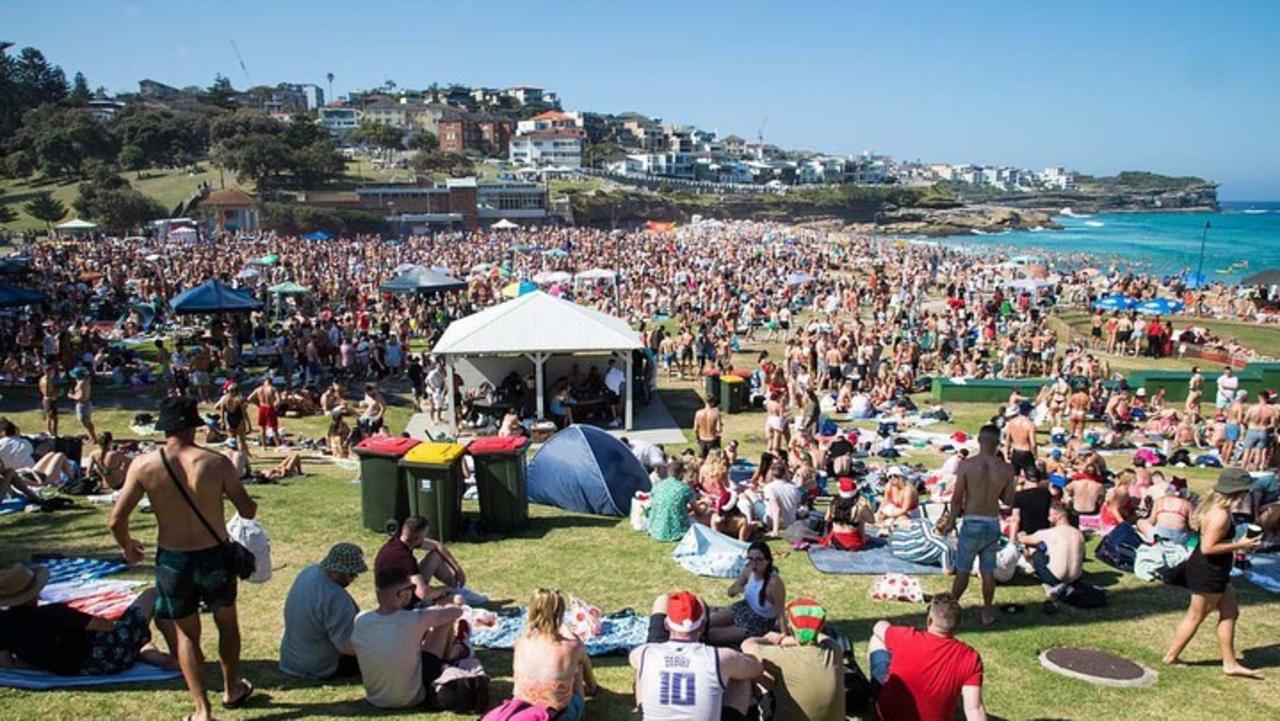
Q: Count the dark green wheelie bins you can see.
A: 6